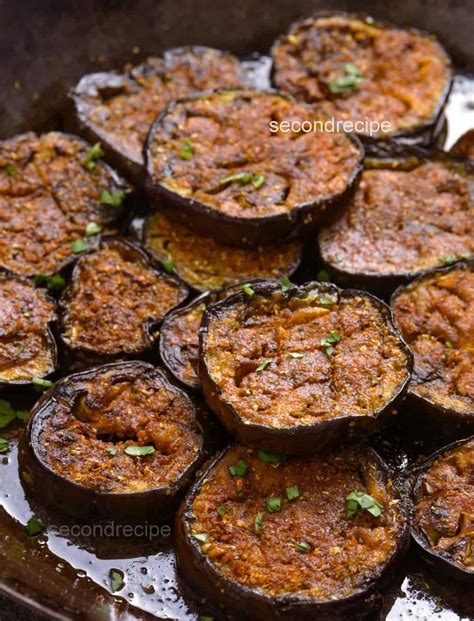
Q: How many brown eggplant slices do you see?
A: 15